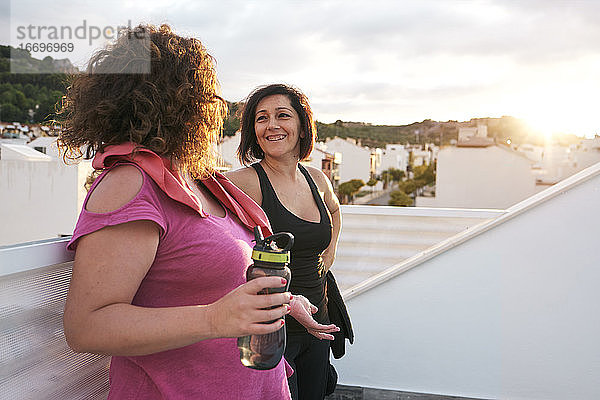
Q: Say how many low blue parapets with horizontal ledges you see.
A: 0